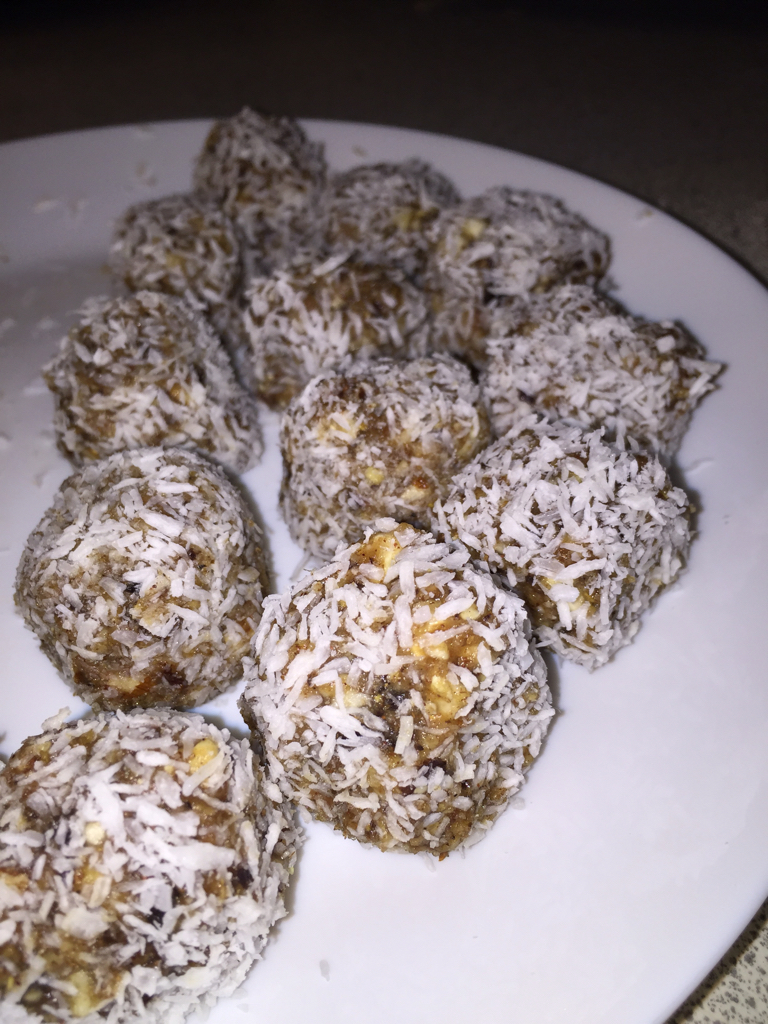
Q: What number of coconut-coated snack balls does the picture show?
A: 12